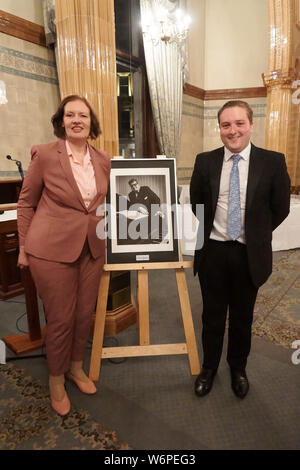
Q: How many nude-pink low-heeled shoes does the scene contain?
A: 2